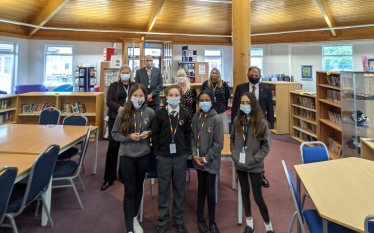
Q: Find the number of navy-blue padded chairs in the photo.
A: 5